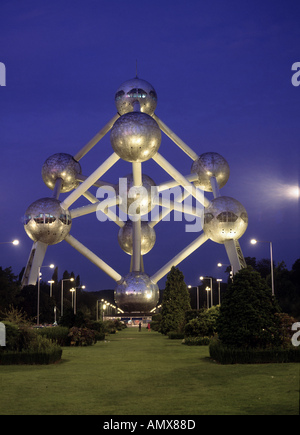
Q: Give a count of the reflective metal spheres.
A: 9